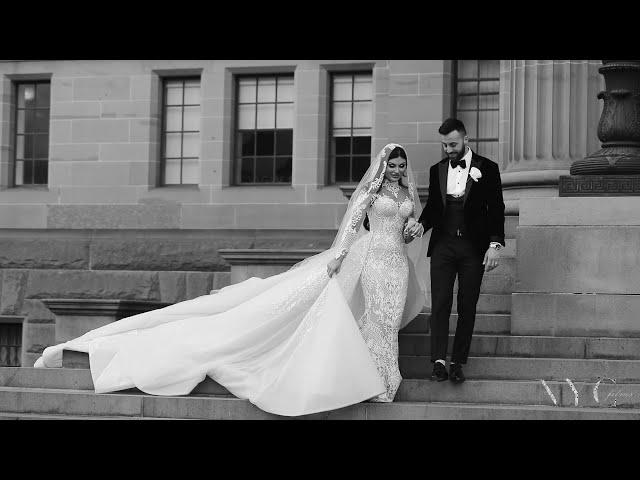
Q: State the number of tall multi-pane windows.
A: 5